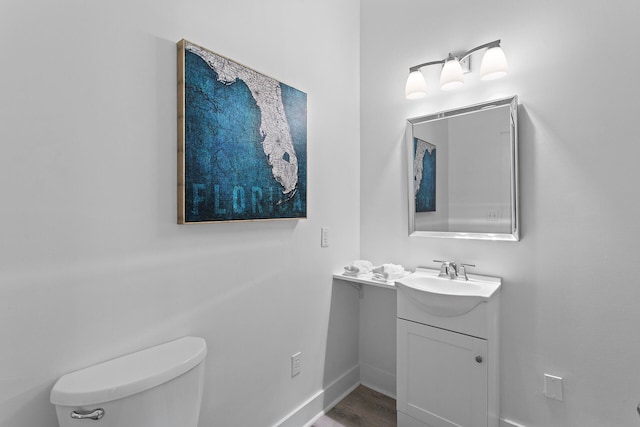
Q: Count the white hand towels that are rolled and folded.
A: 2